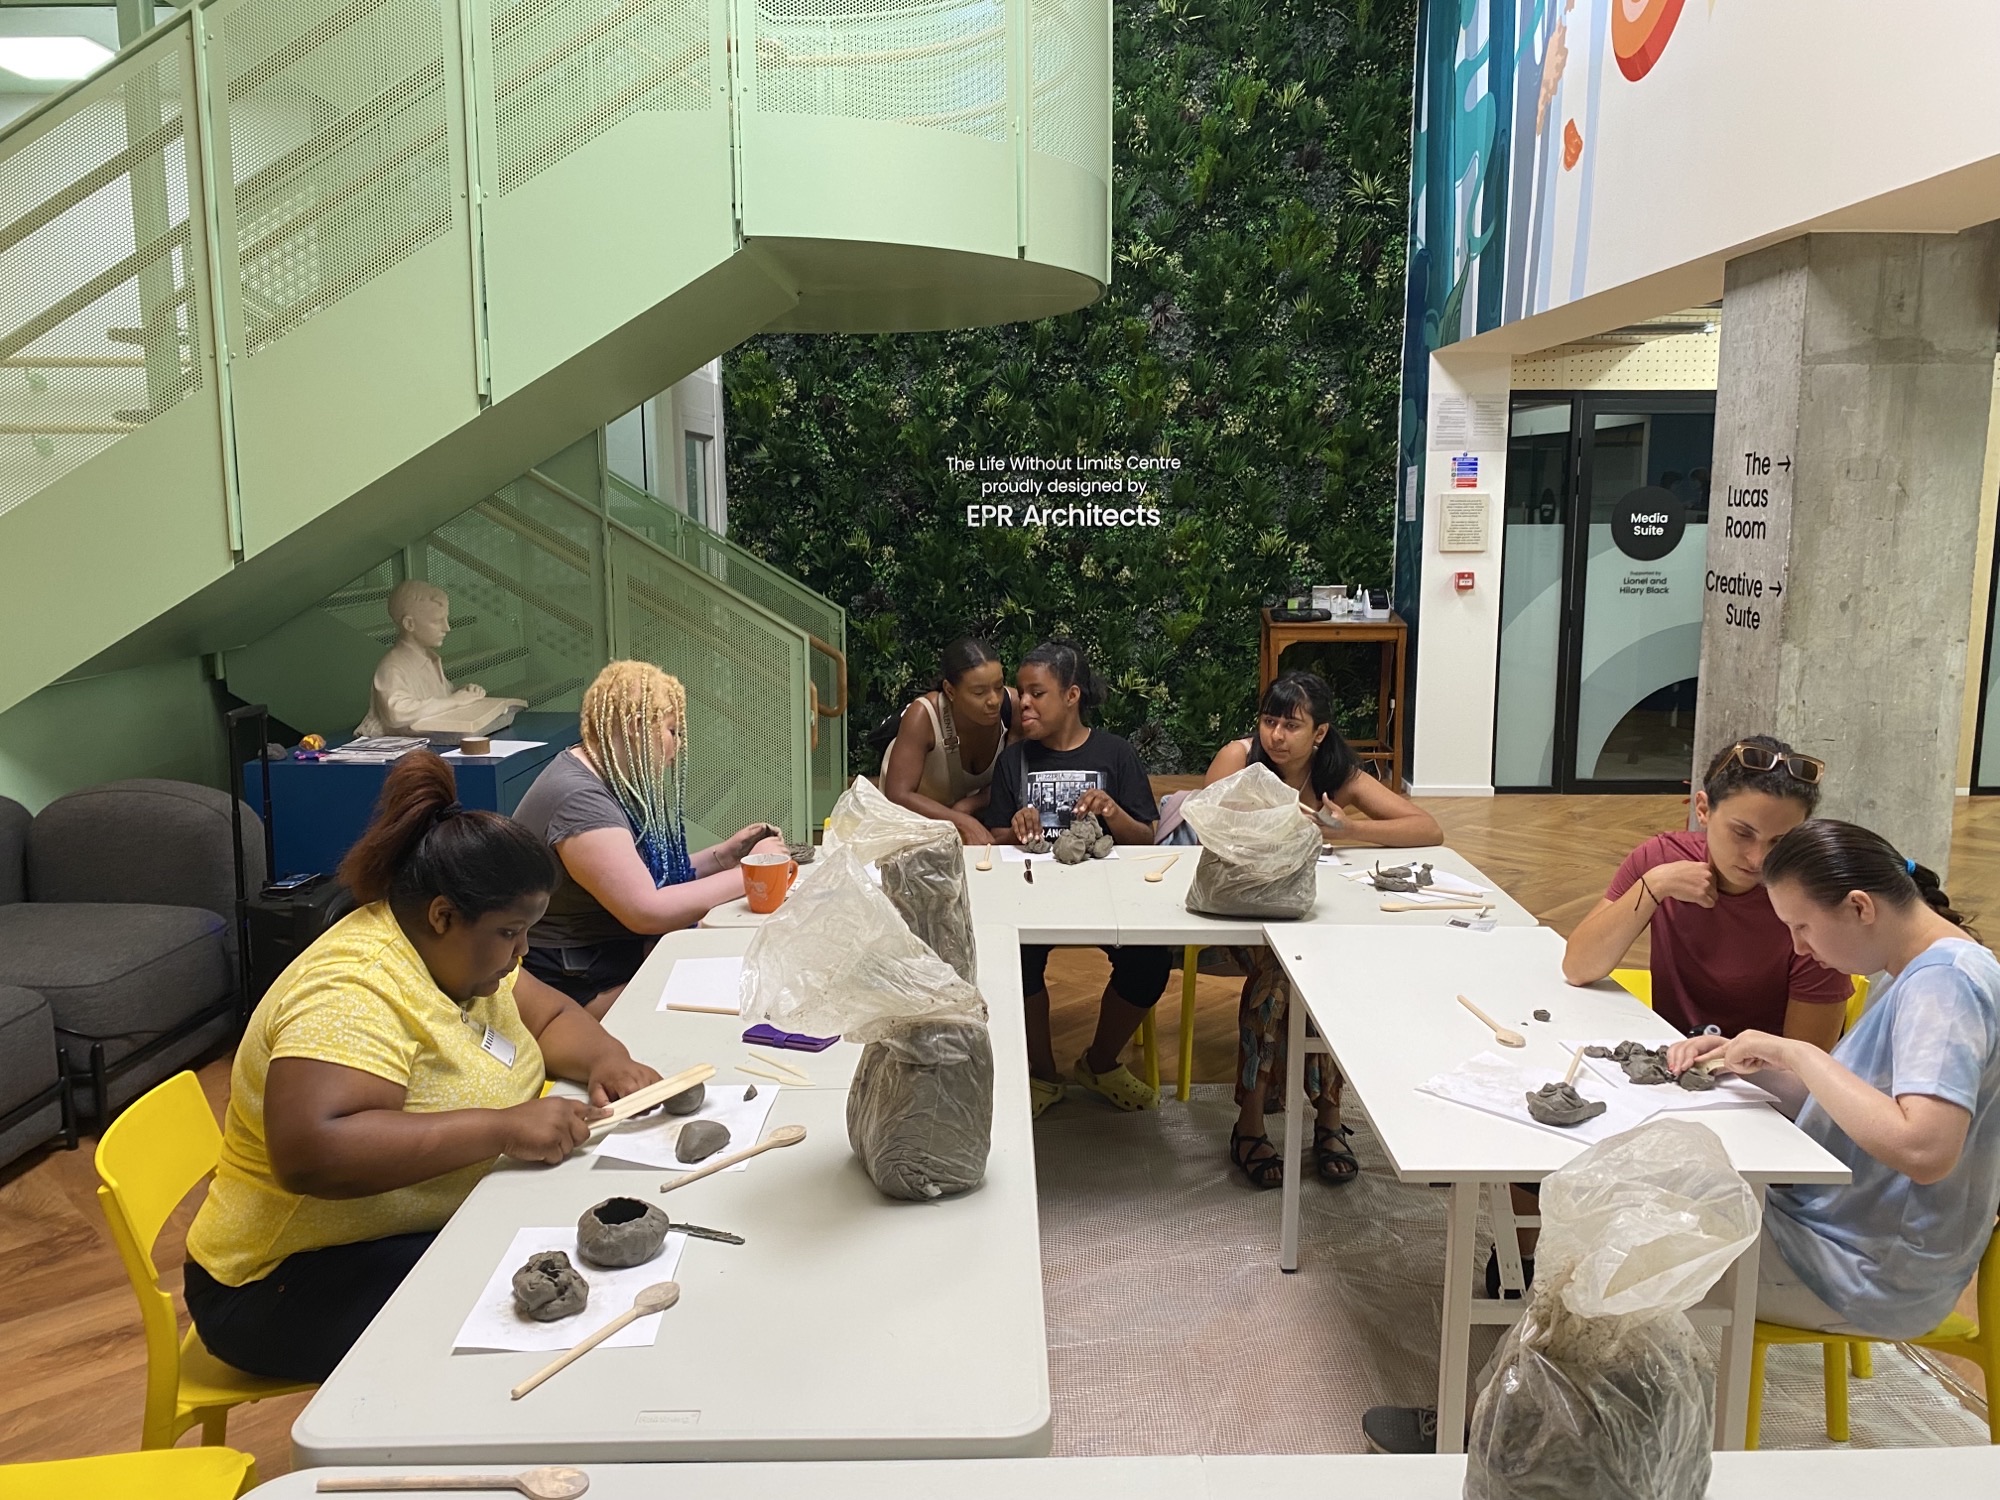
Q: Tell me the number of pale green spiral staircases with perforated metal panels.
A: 1